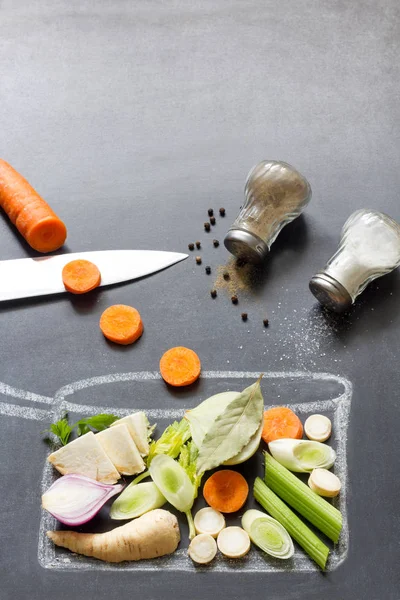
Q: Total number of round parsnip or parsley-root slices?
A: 5